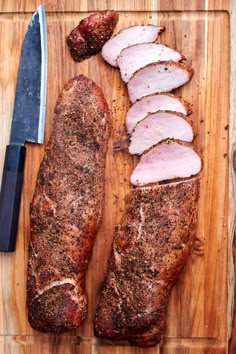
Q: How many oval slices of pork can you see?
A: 6